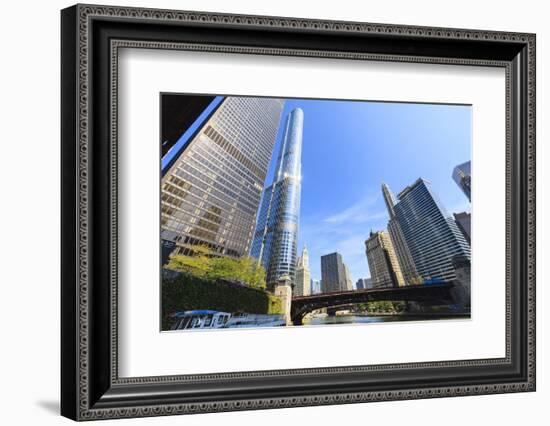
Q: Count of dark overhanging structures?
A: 1